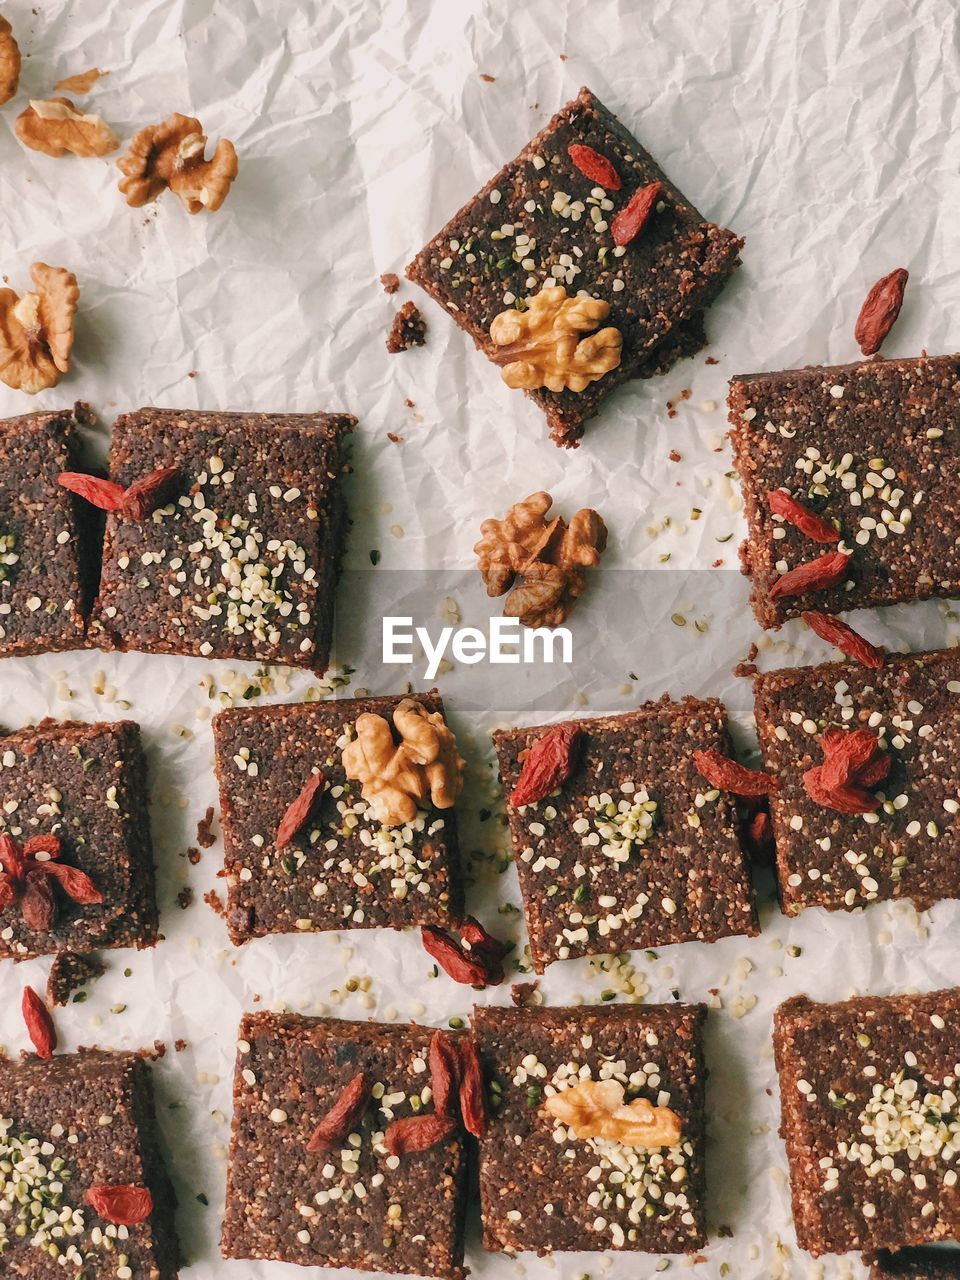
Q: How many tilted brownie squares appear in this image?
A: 1